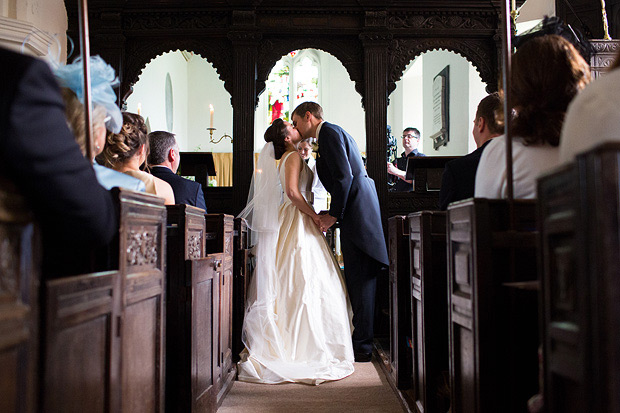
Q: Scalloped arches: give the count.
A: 3